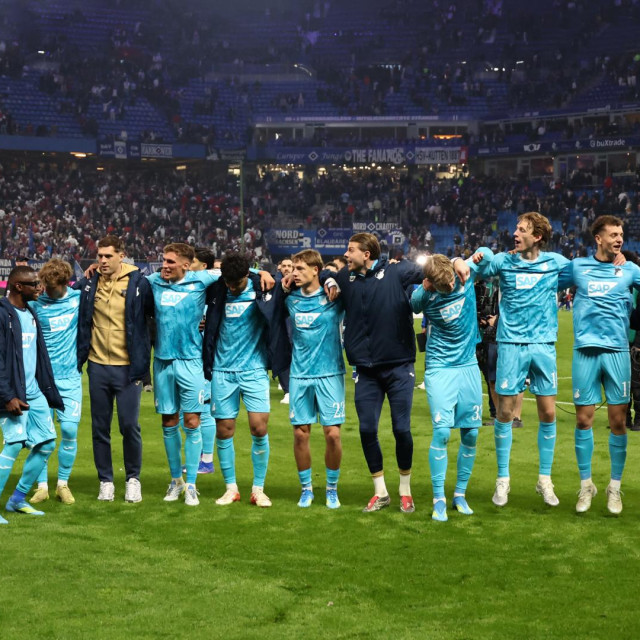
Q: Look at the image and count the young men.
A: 10